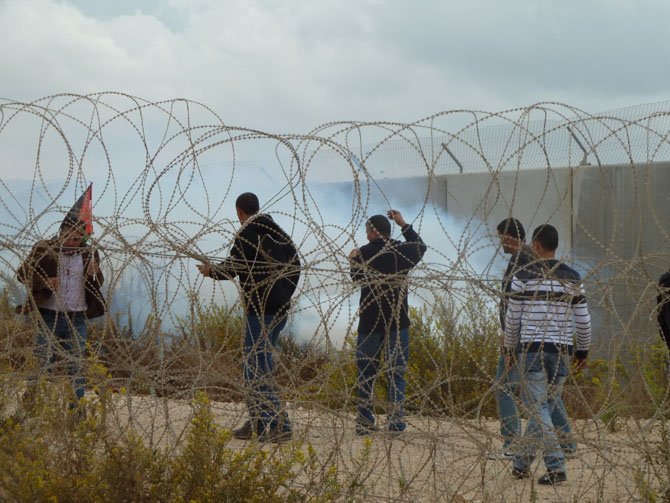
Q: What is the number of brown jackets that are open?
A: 1